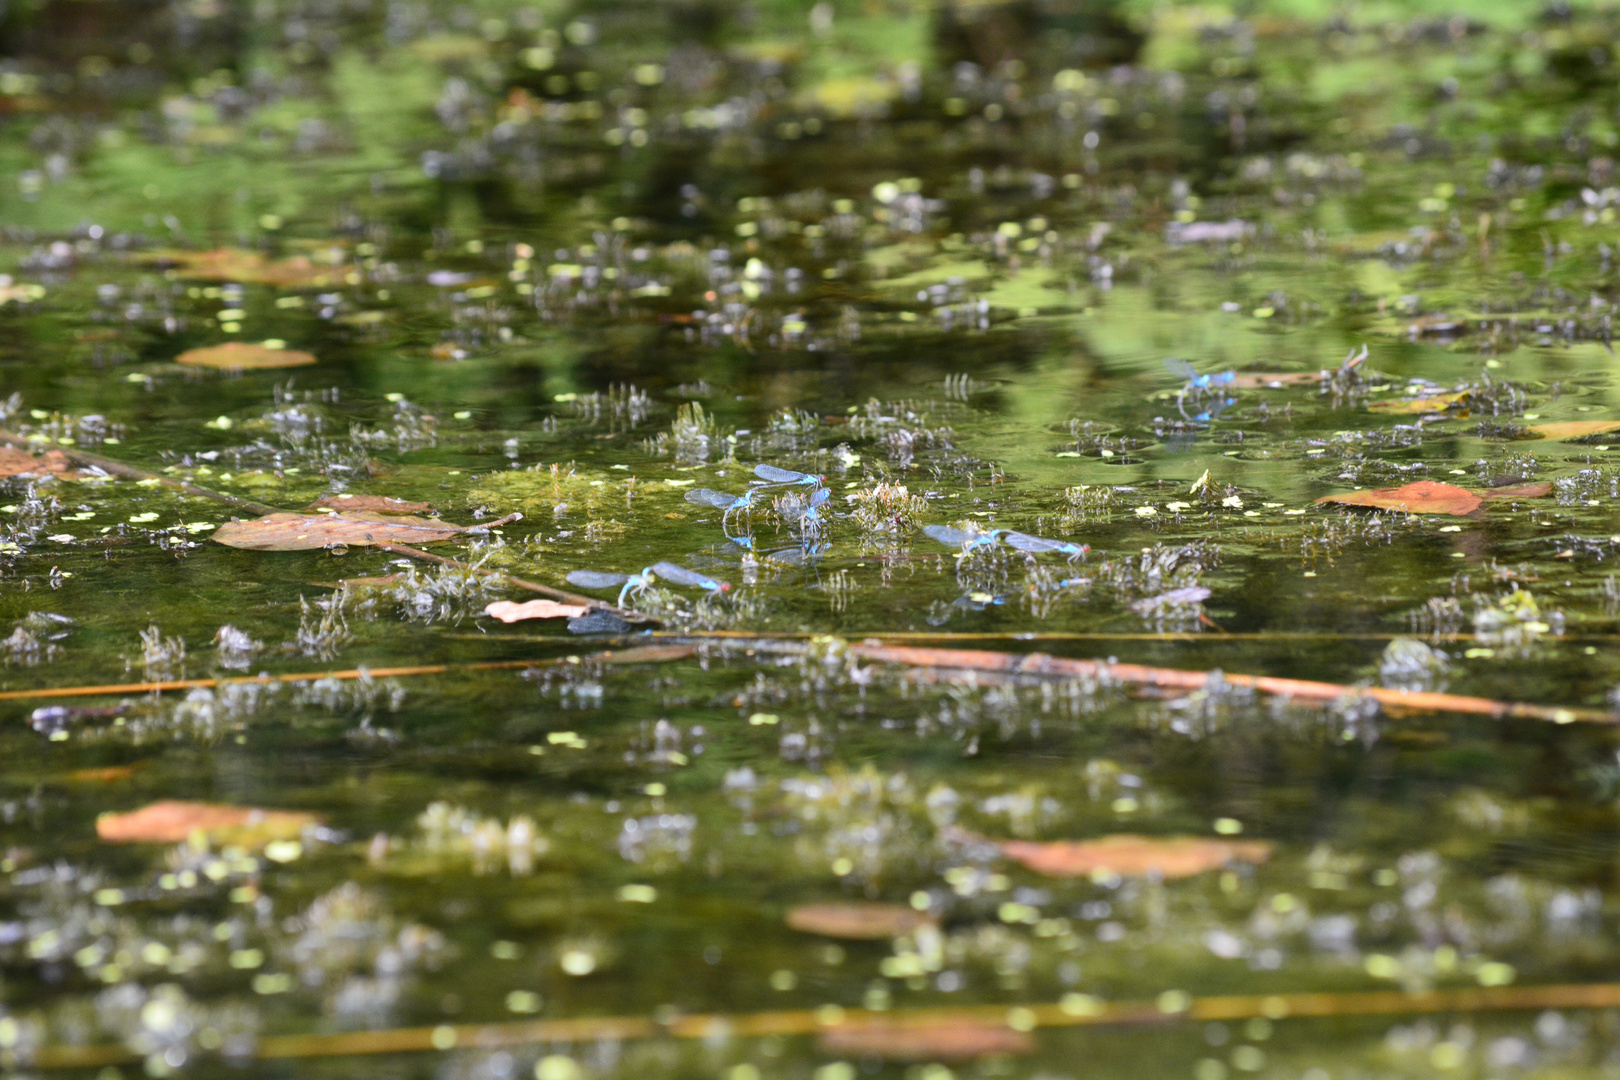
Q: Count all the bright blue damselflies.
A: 10